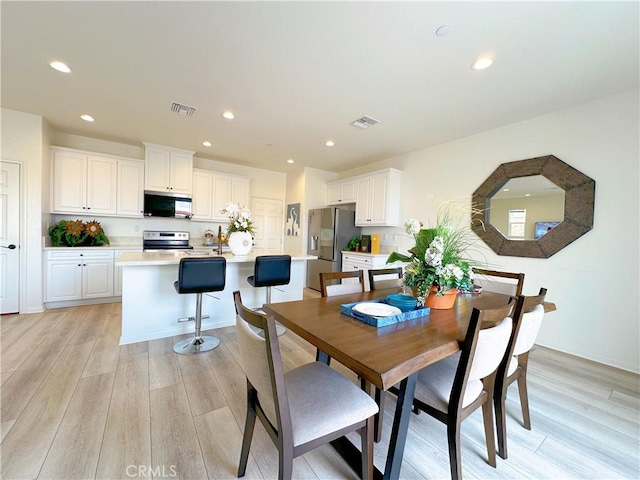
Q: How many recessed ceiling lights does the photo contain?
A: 7